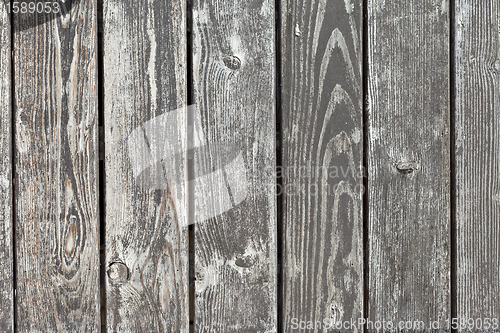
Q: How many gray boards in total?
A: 7